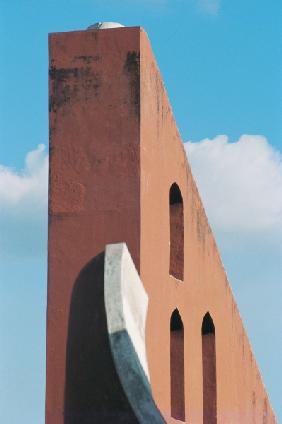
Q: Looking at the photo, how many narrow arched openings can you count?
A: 3